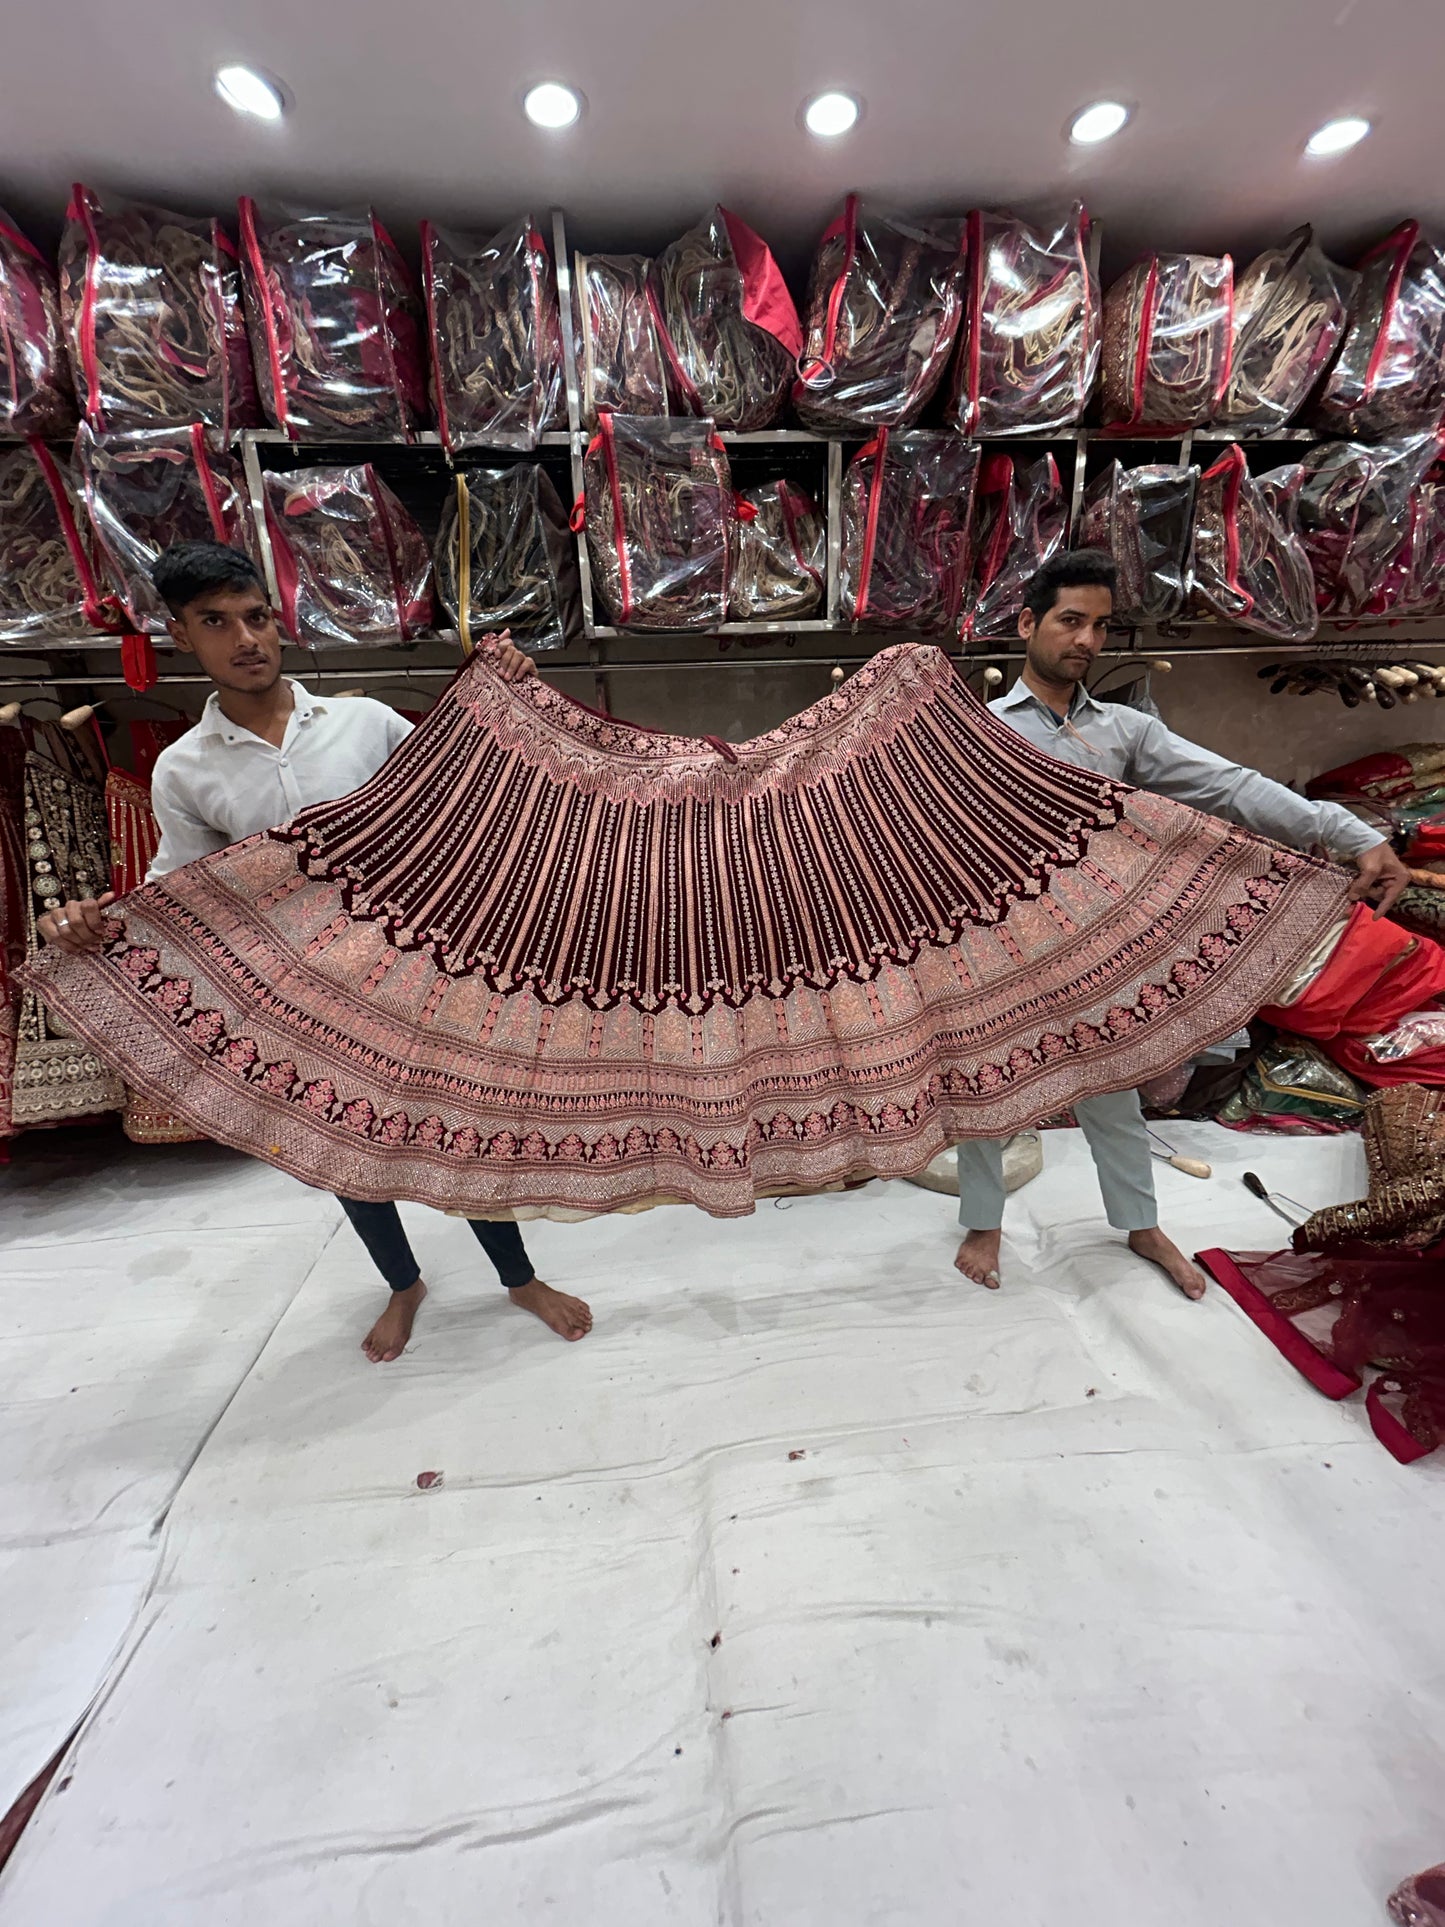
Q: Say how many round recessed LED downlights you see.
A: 5